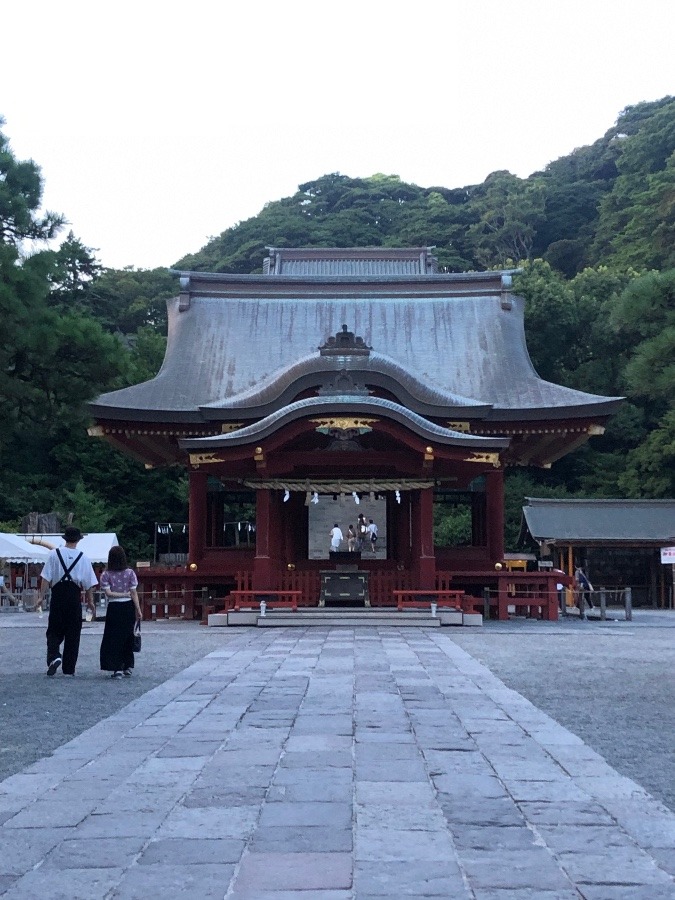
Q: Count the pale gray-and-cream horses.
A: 0